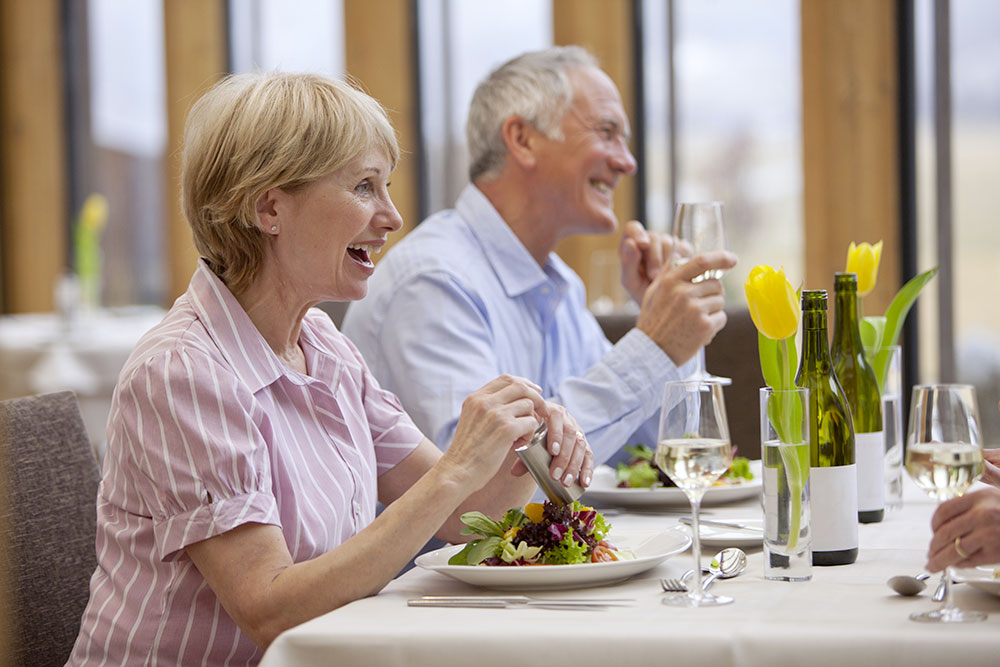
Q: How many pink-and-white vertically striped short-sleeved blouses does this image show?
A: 1